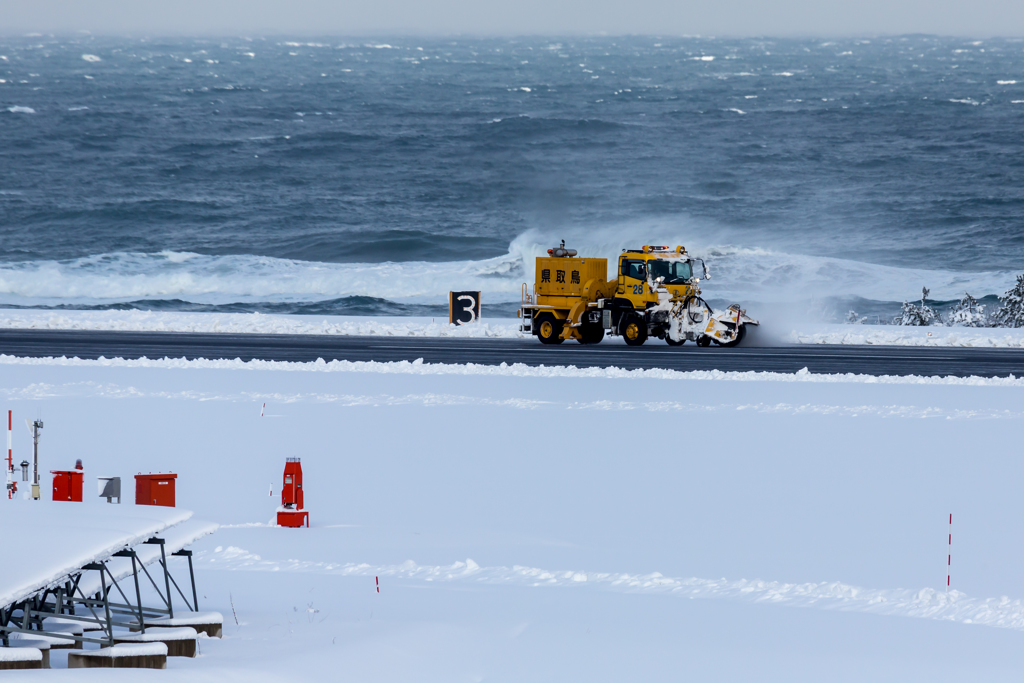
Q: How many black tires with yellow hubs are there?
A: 2